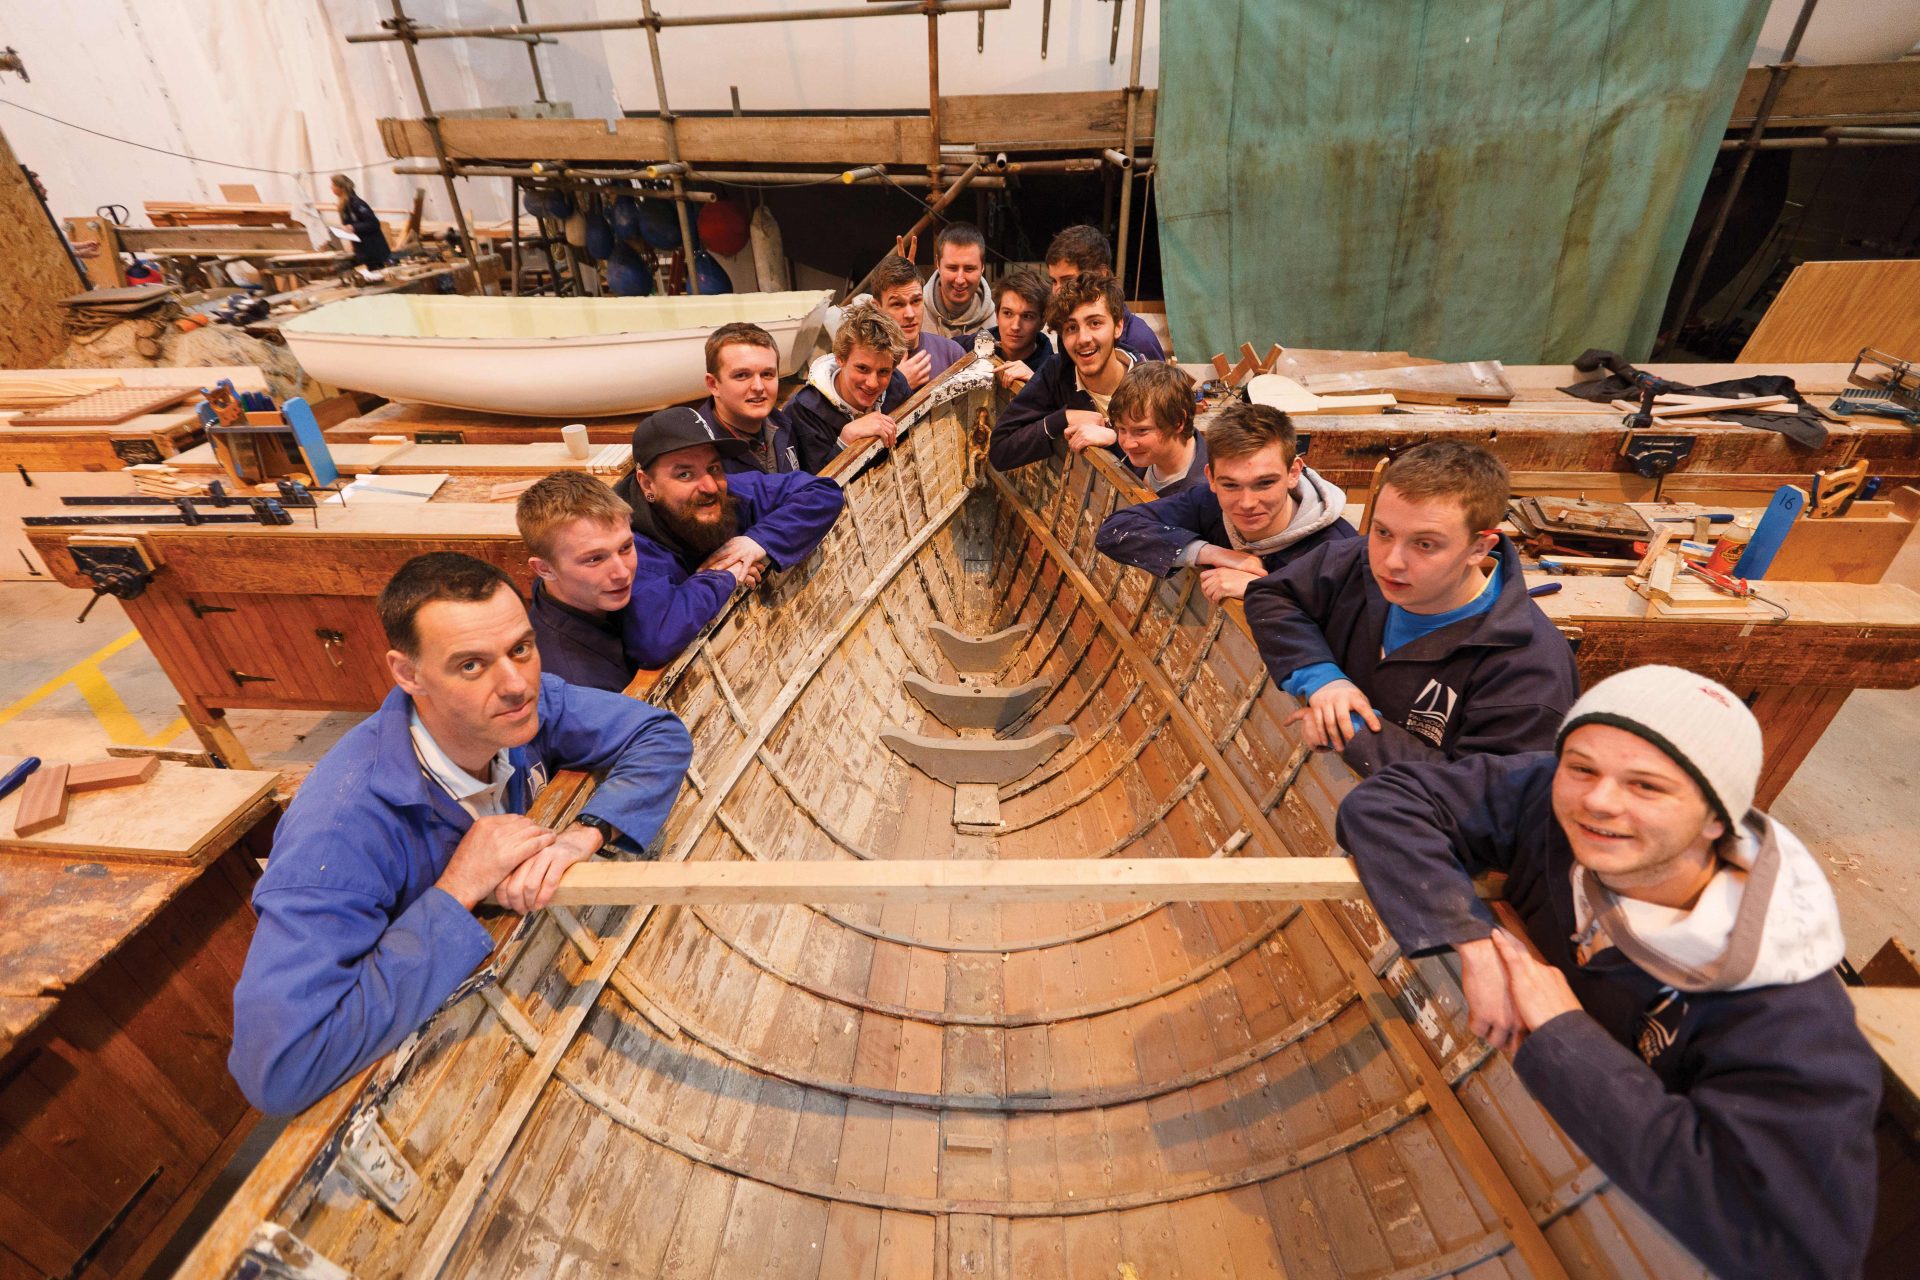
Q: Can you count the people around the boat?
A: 14